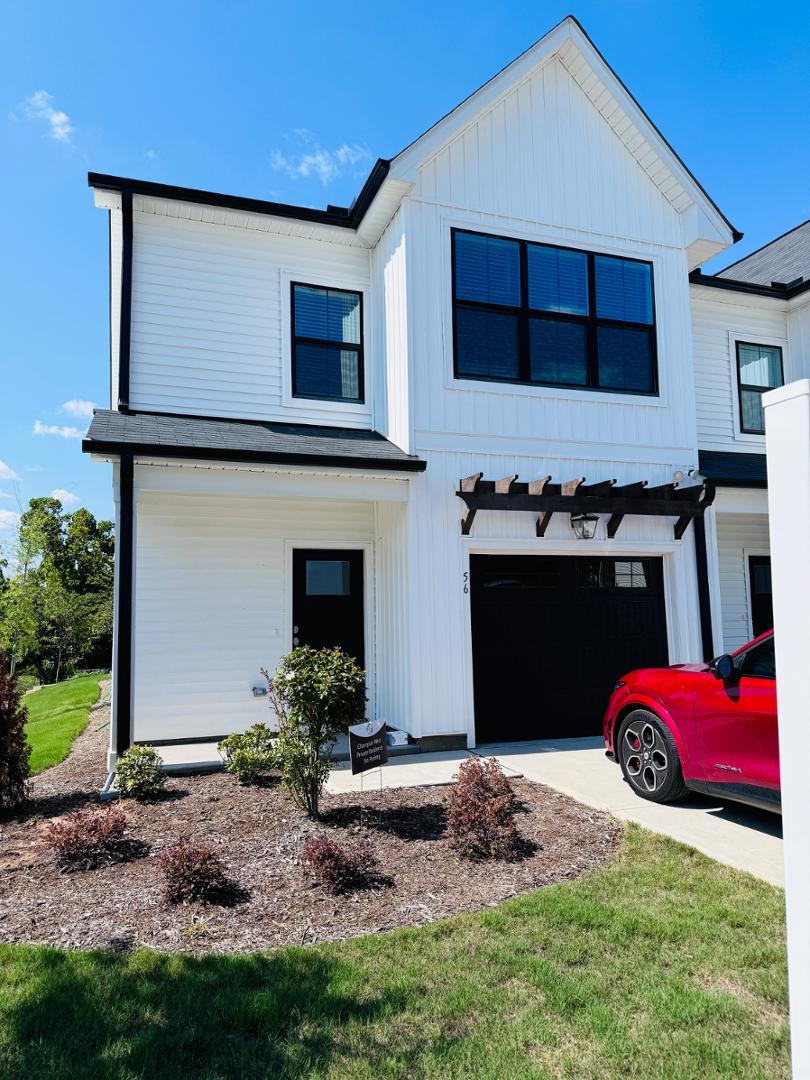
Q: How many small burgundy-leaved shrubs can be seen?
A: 4